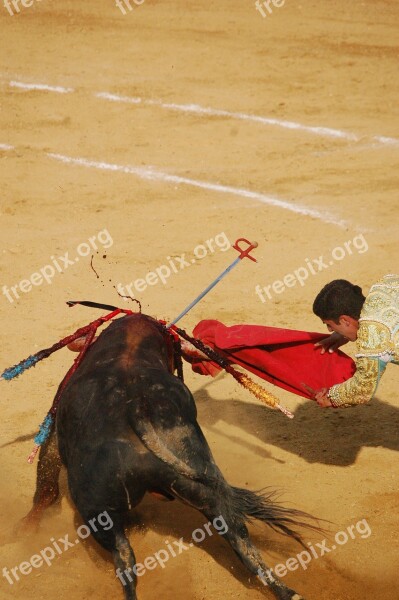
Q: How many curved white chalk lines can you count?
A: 2